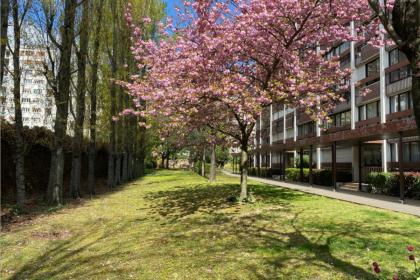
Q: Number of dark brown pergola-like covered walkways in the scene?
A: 1